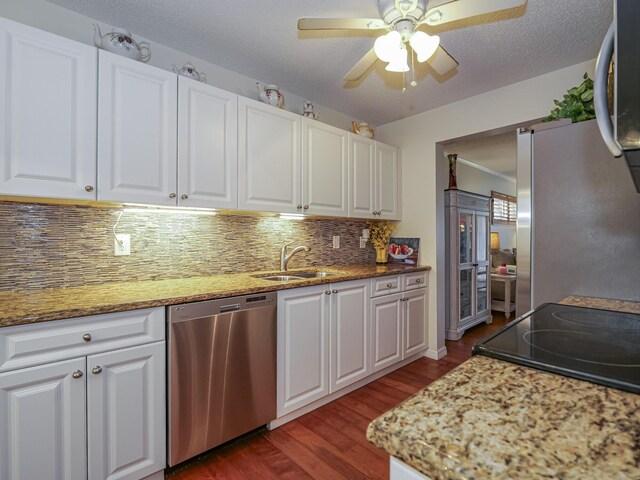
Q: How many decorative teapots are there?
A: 5